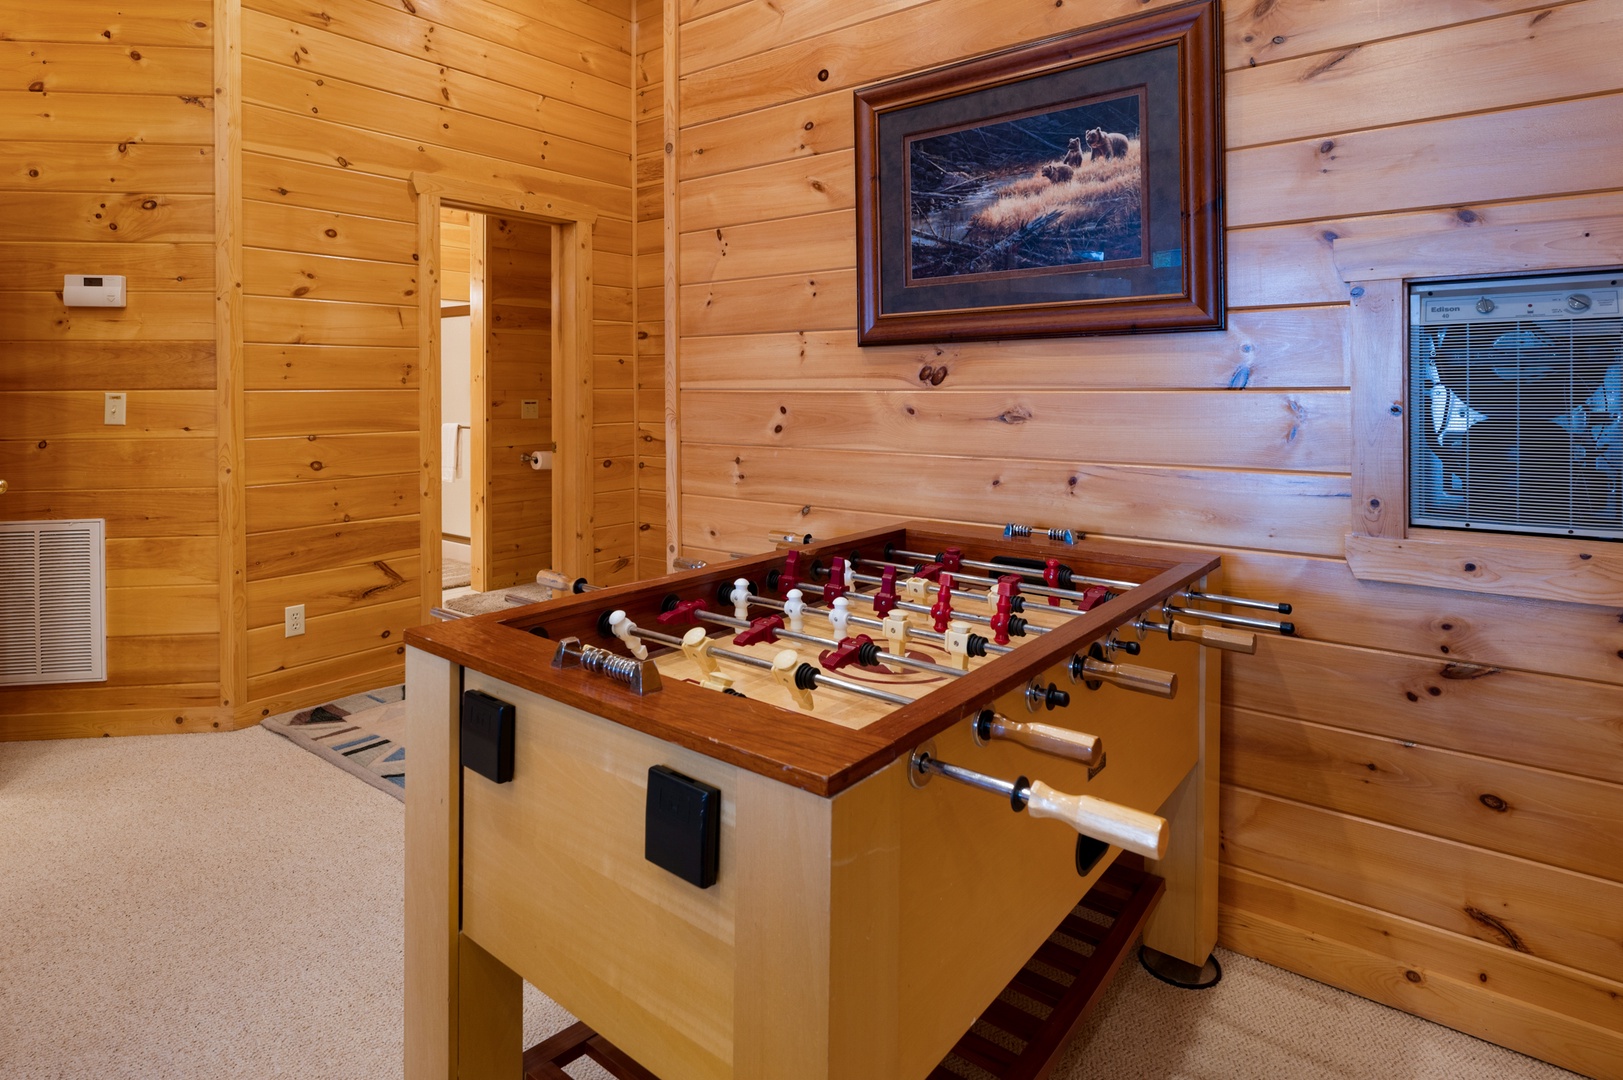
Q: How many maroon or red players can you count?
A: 13